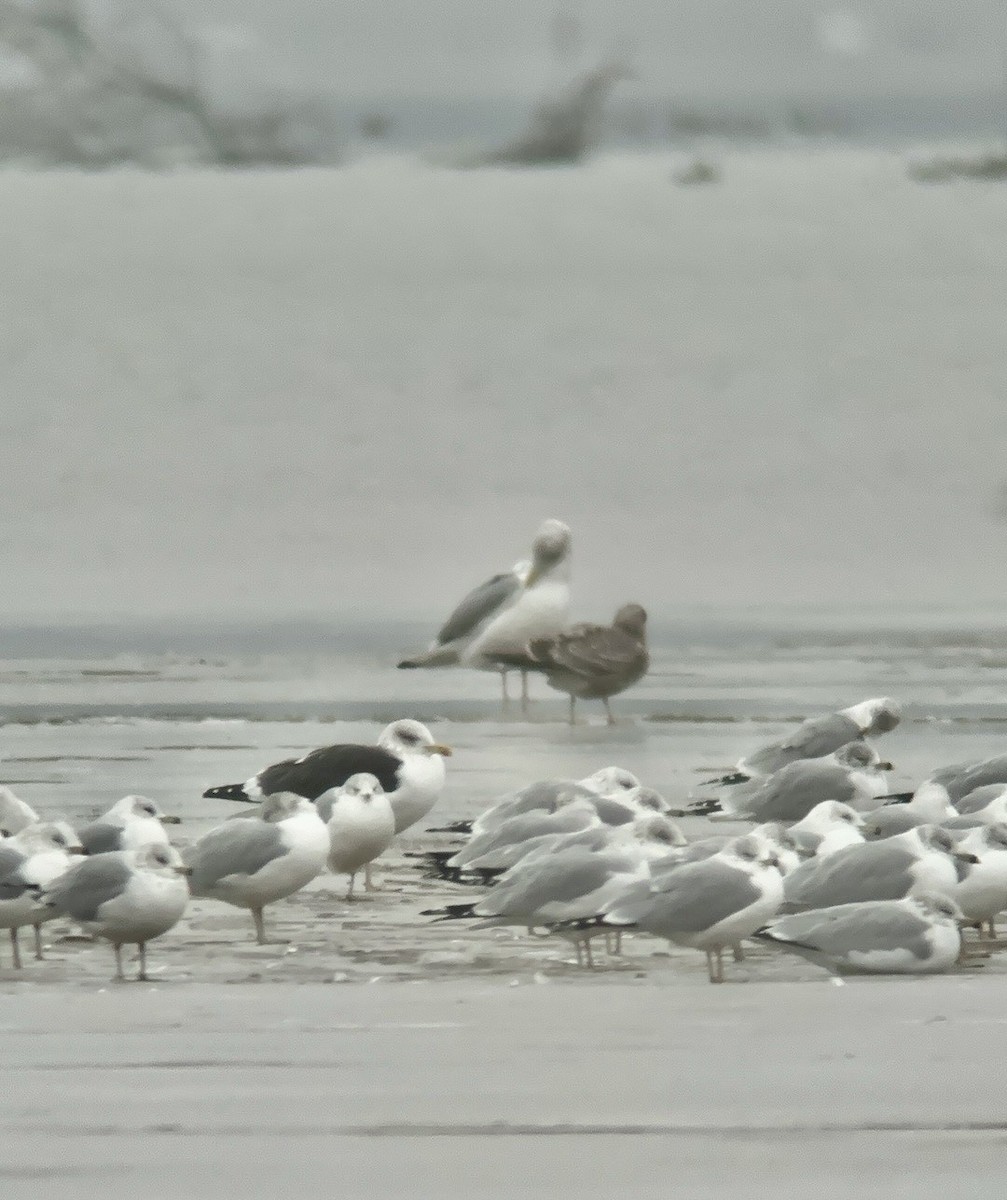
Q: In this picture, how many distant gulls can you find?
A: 2